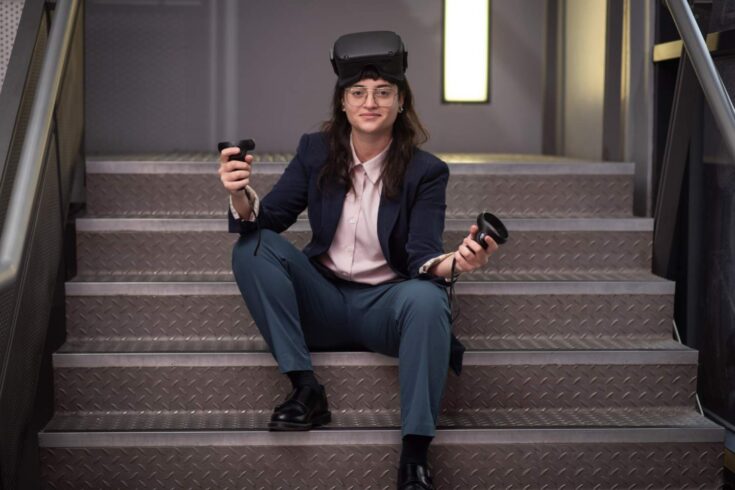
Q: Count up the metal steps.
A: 5